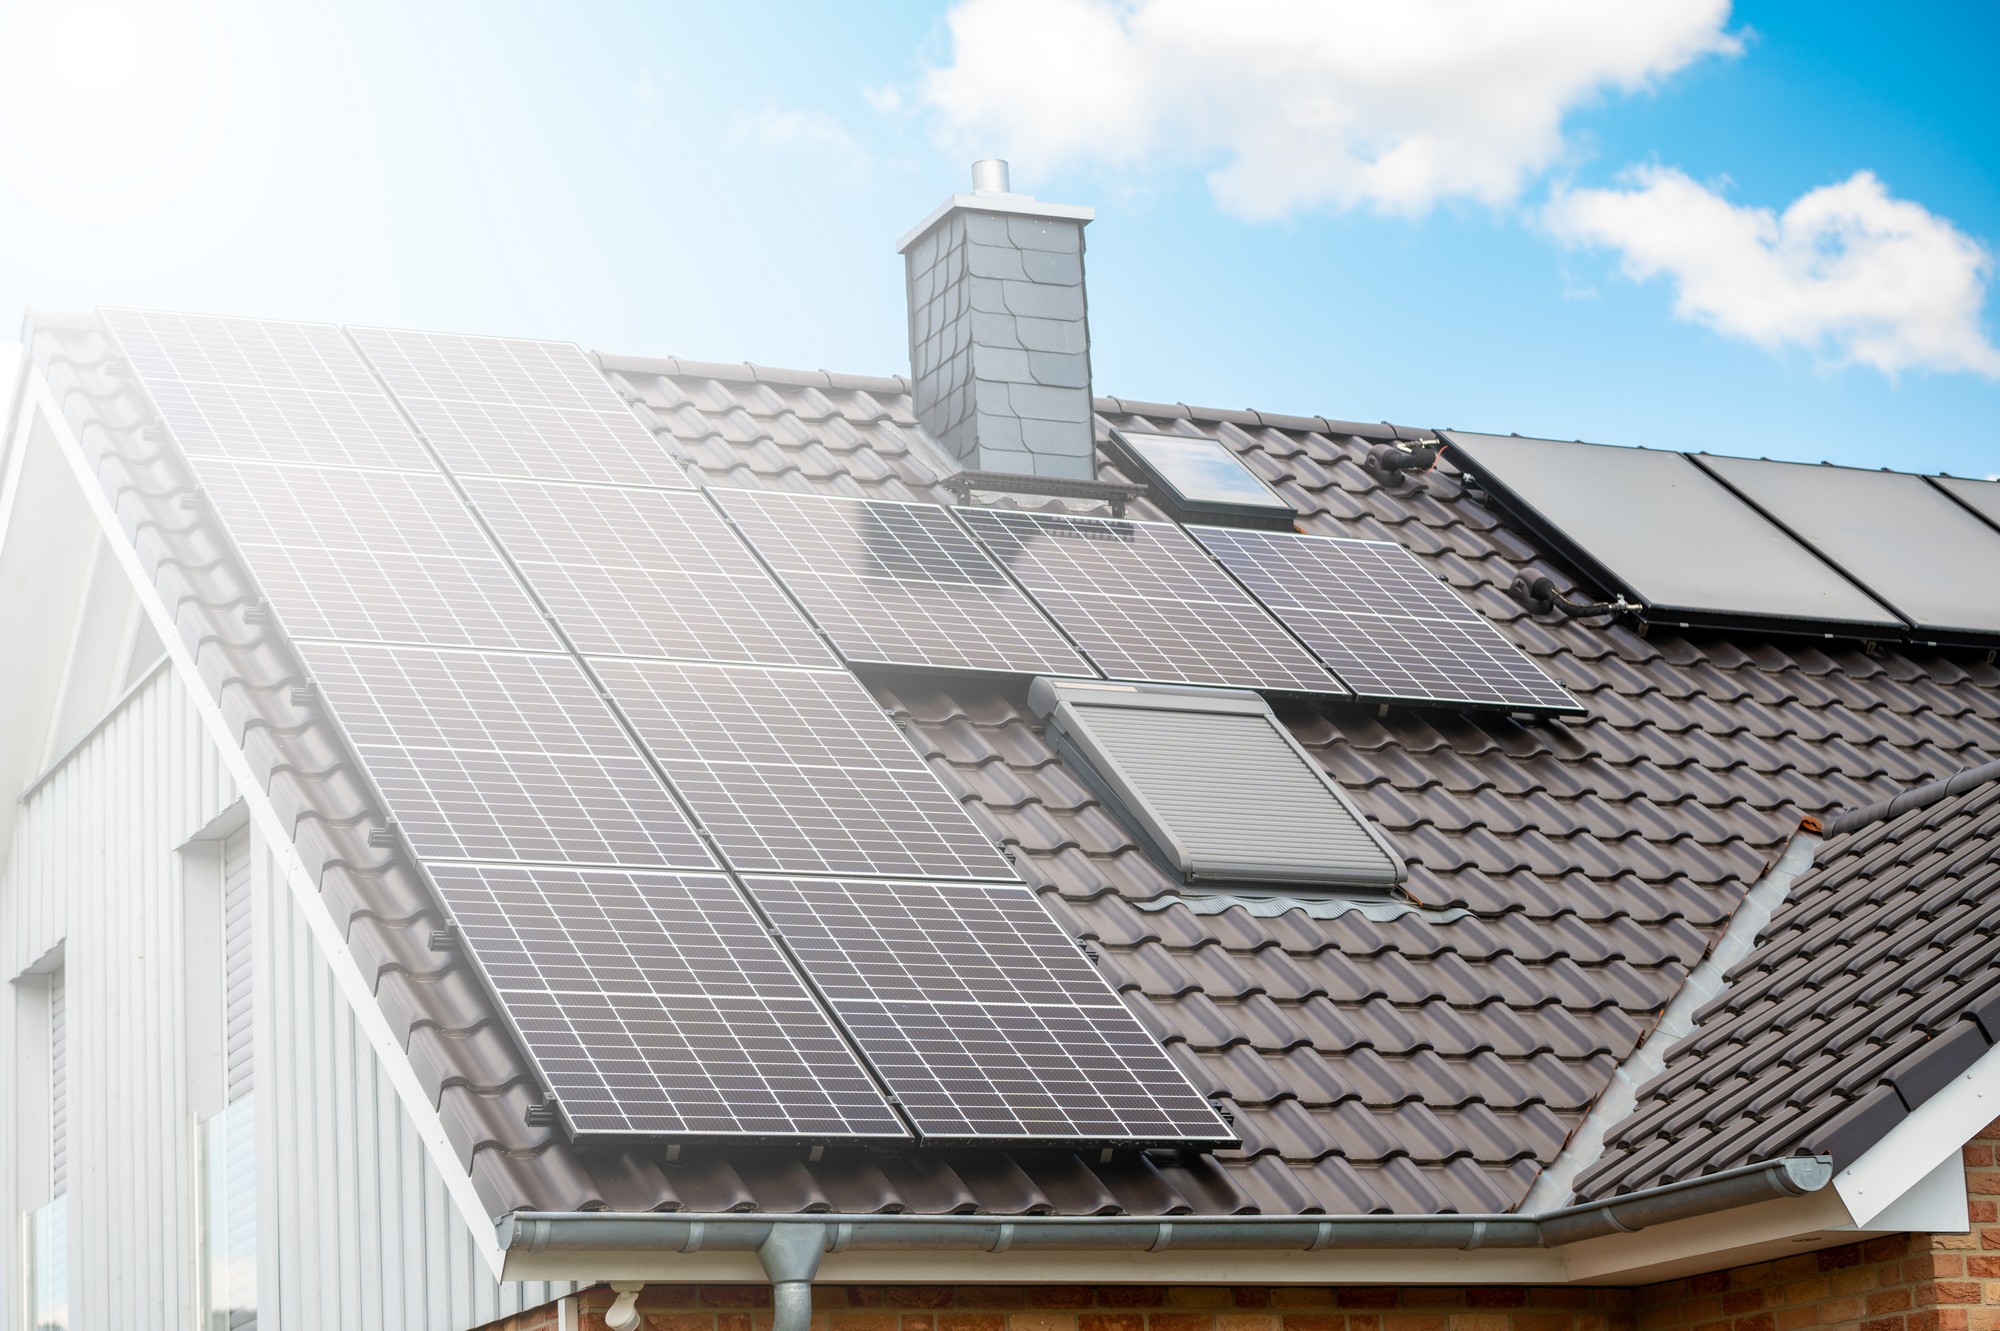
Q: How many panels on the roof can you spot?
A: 14